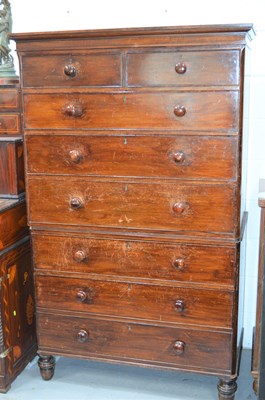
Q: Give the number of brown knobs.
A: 14